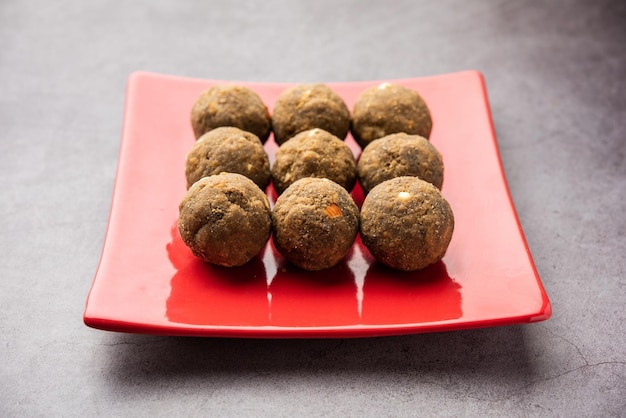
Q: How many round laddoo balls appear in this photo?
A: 9